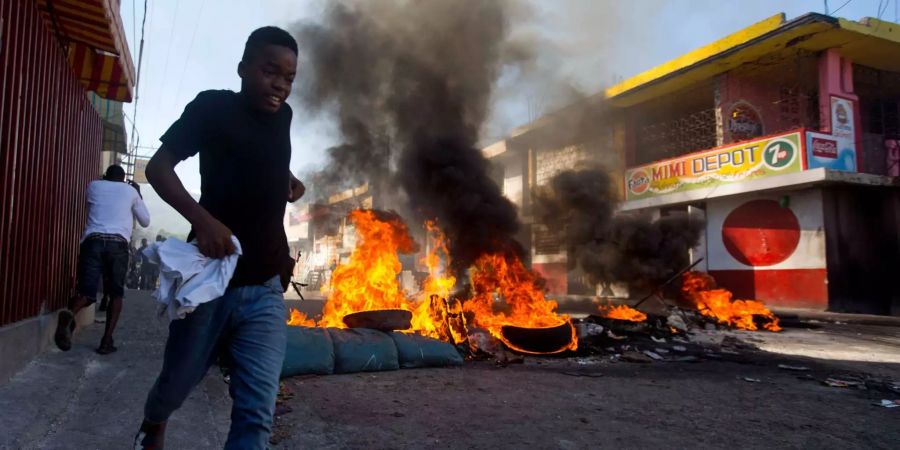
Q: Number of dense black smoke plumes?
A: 2